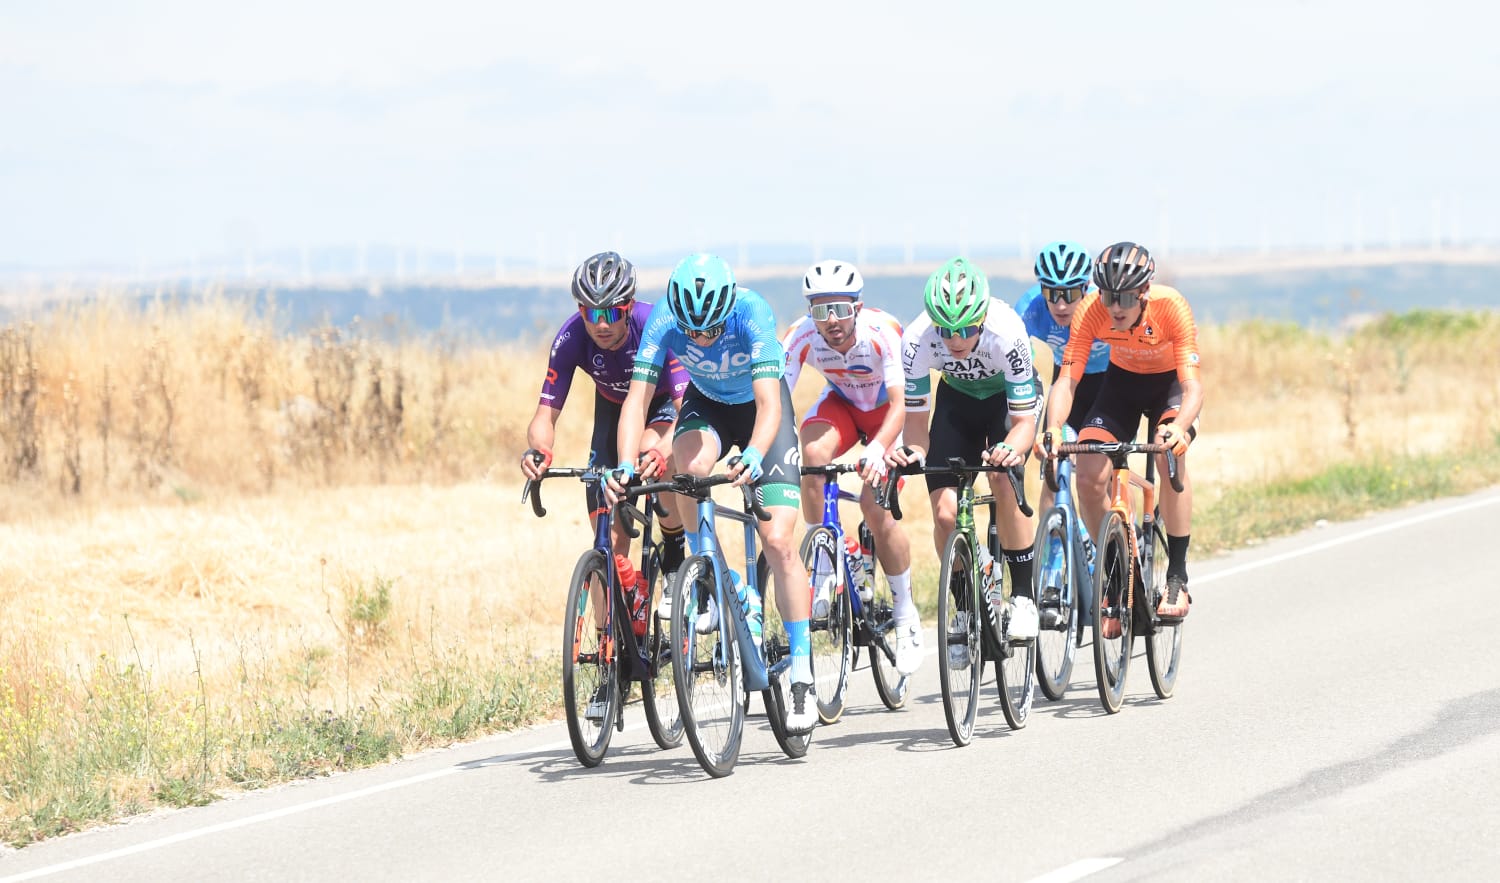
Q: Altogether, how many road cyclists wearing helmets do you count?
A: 6